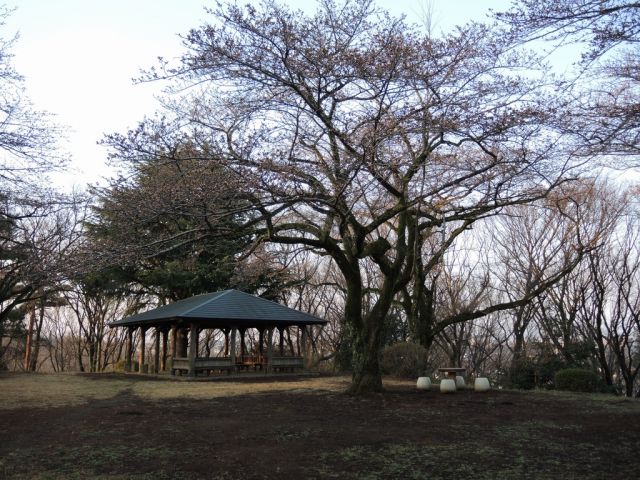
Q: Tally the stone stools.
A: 4